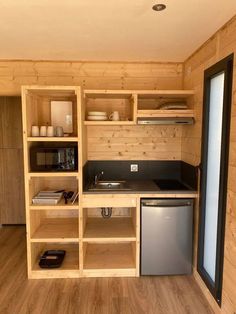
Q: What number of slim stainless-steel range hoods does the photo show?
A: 1